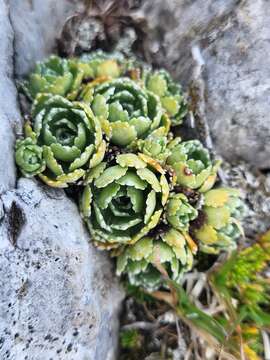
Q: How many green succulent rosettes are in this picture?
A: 12